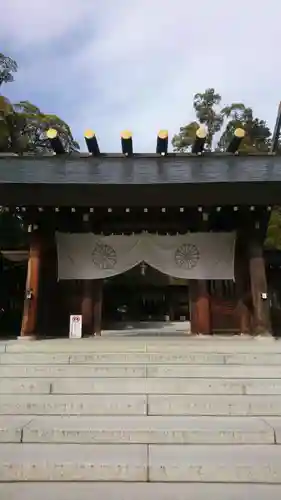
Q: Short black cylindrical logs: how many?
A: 6